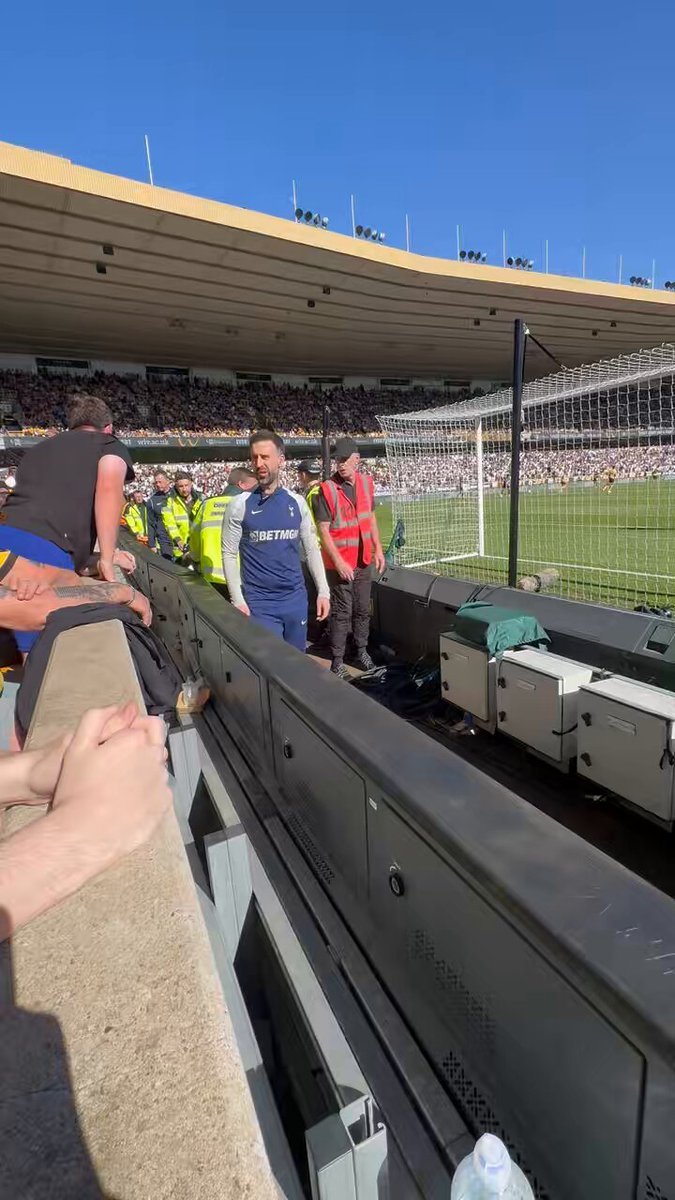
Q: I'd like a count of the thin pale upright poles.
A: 10